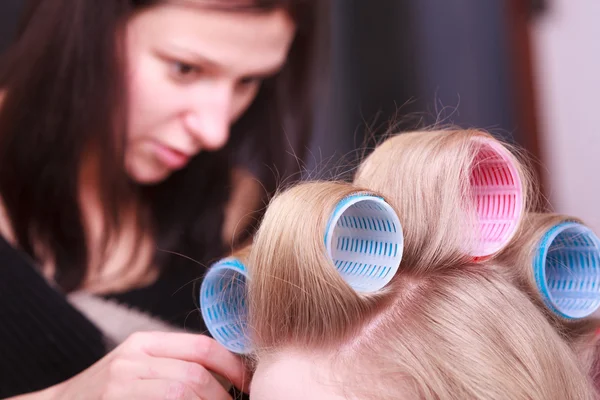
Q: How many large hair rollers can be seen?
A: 4